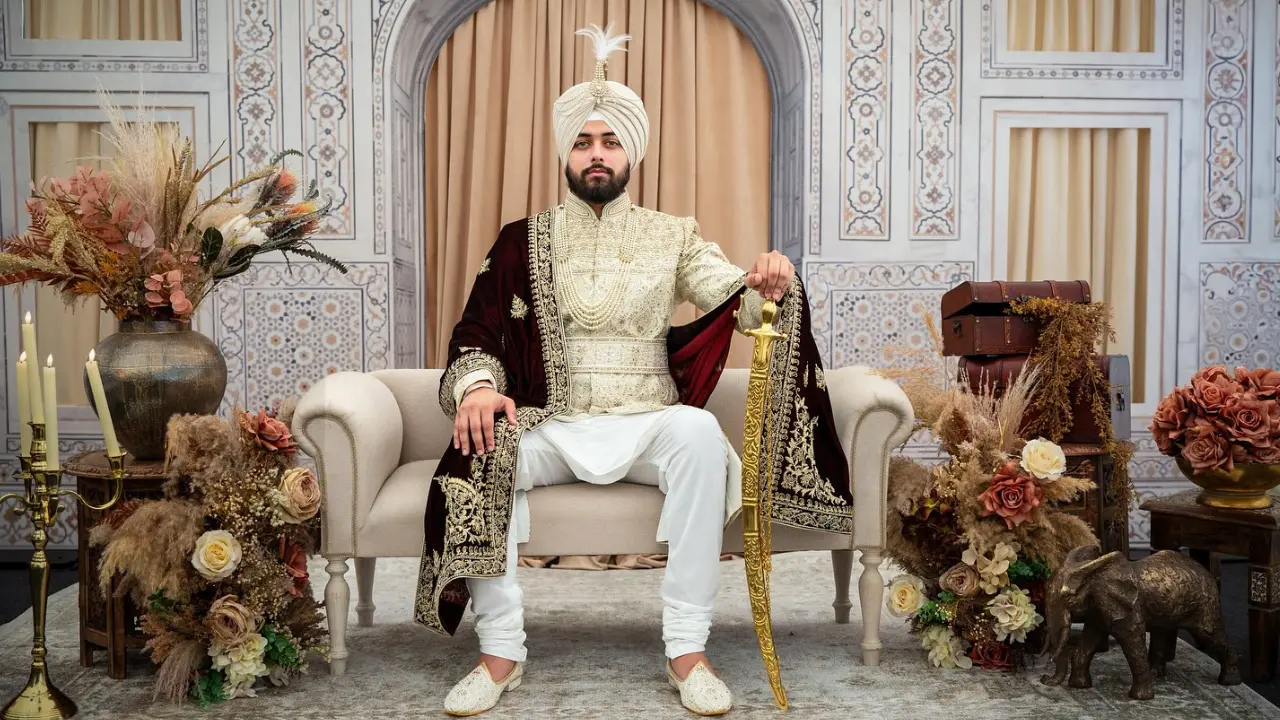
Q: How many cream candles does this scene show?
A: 4